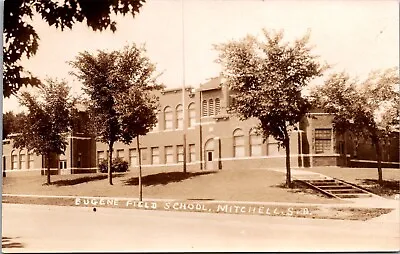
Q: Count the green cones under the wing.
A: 0